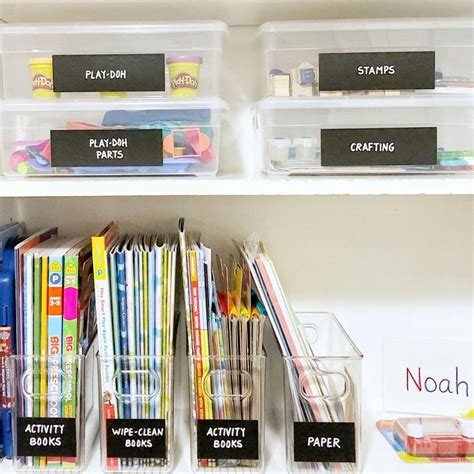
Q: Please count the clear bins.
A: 8